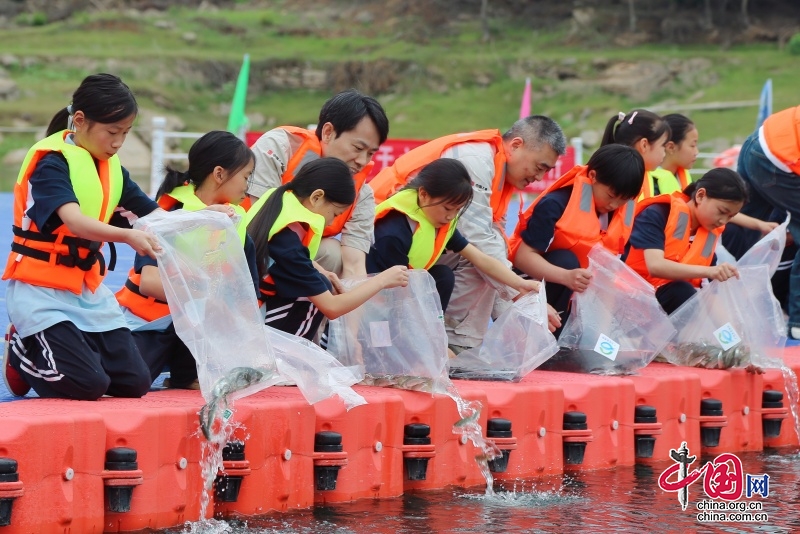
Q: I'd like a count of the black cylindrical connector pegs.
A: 10